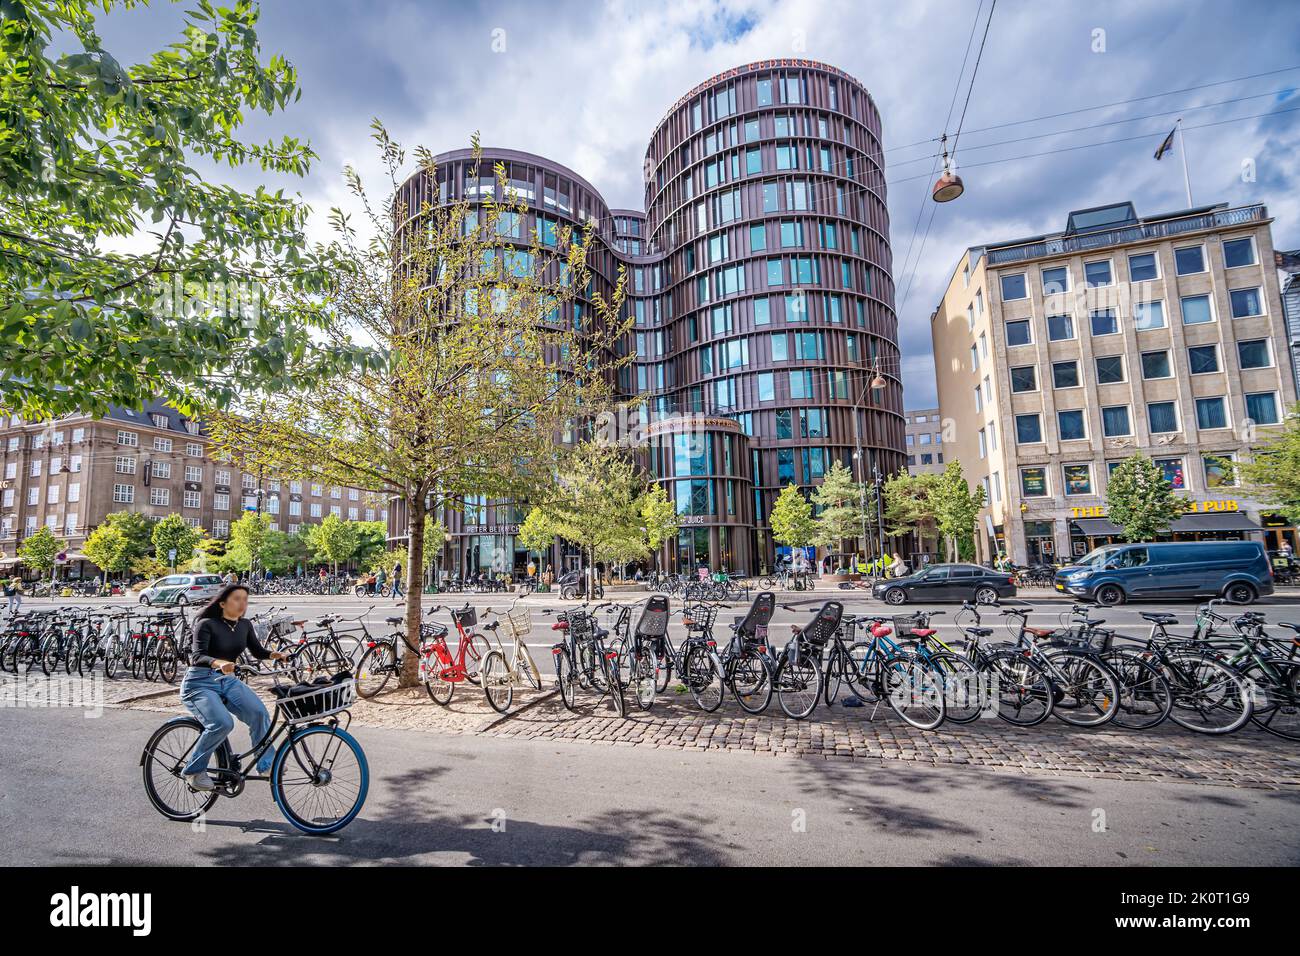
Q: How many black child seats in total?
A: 3